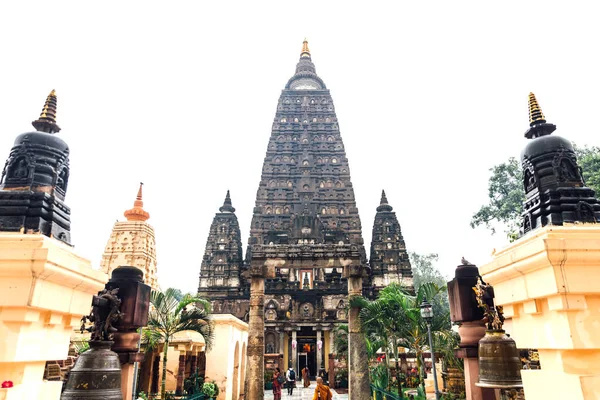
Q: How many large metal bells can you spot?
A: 2